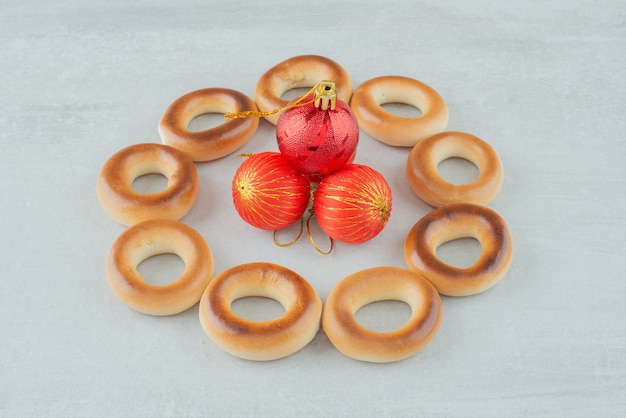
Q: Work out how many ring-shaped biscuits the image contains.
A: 9